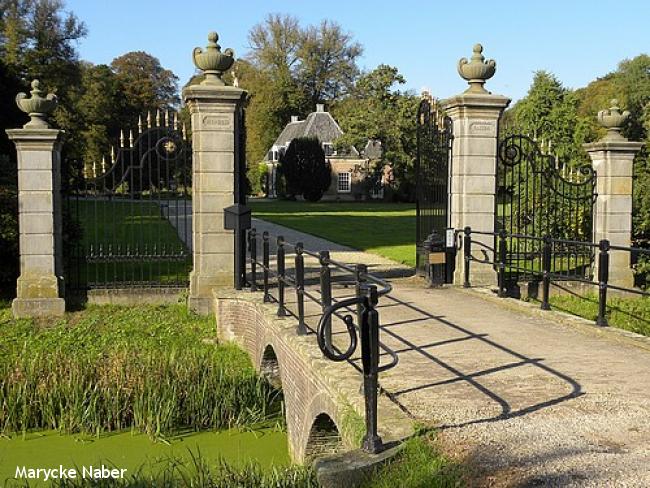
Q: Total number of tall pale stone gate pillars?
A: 4